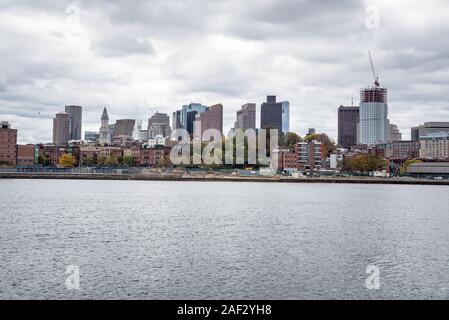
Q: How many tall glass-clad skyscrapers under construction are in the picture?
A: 1